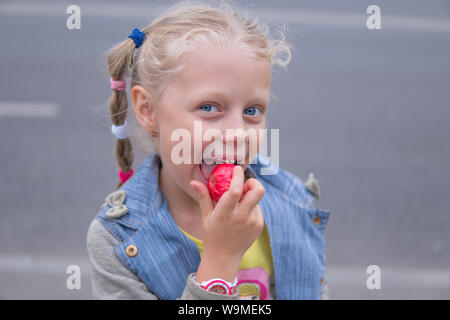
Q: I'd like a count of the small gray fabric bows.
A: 2